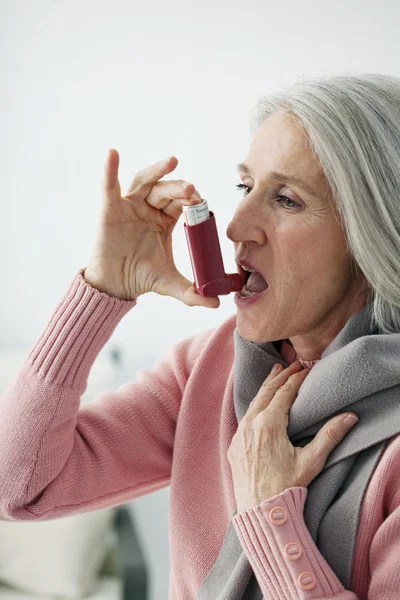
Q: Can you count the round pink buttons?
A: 3